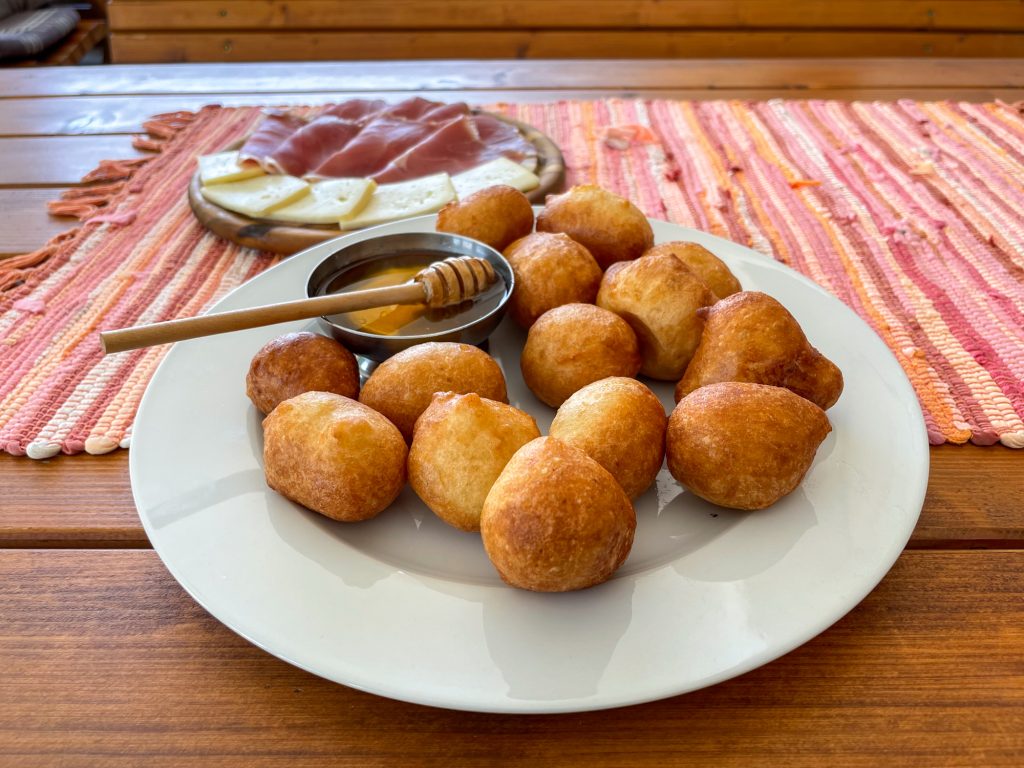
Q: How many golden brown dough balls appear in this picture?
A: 14